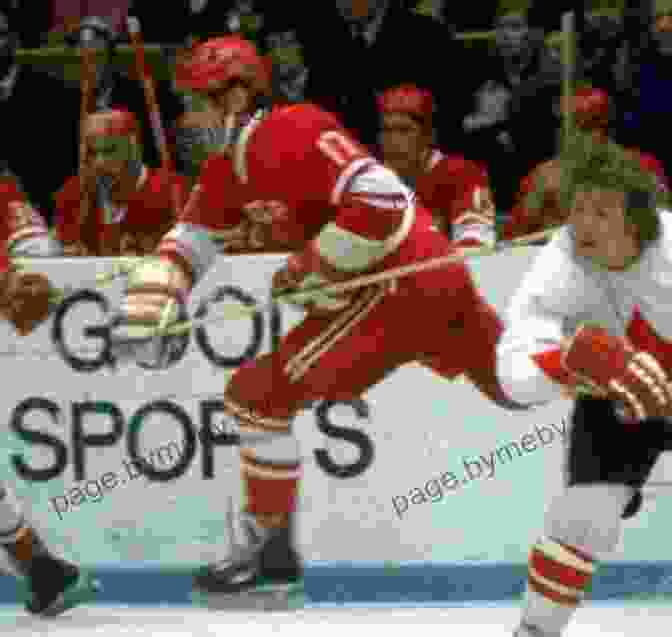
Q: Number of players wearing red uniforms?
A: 5